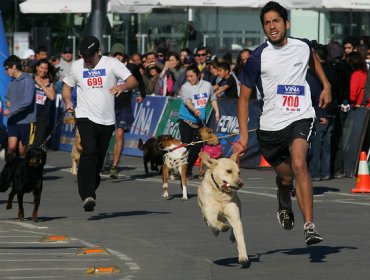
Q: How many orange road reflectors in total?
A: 3